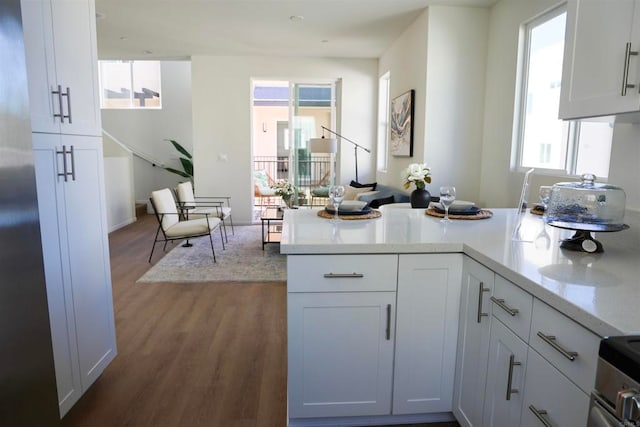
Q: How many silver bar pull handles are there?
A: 12